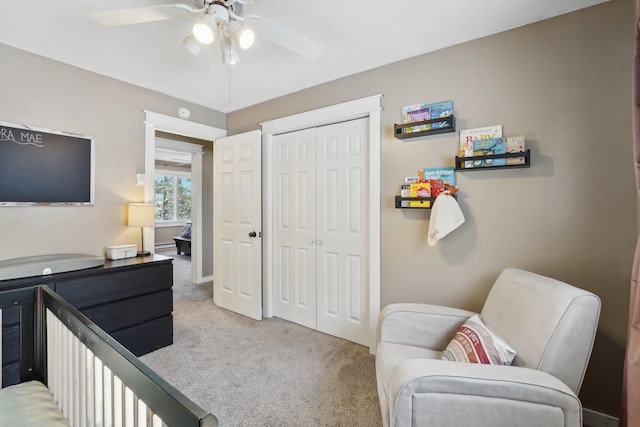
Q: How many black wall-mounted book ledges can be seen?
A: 3